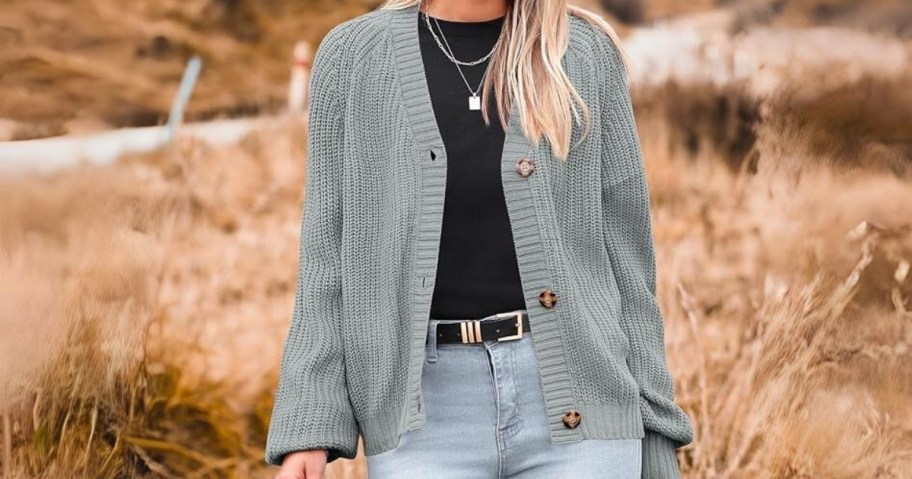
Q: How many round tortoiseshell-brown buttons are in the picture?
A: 3